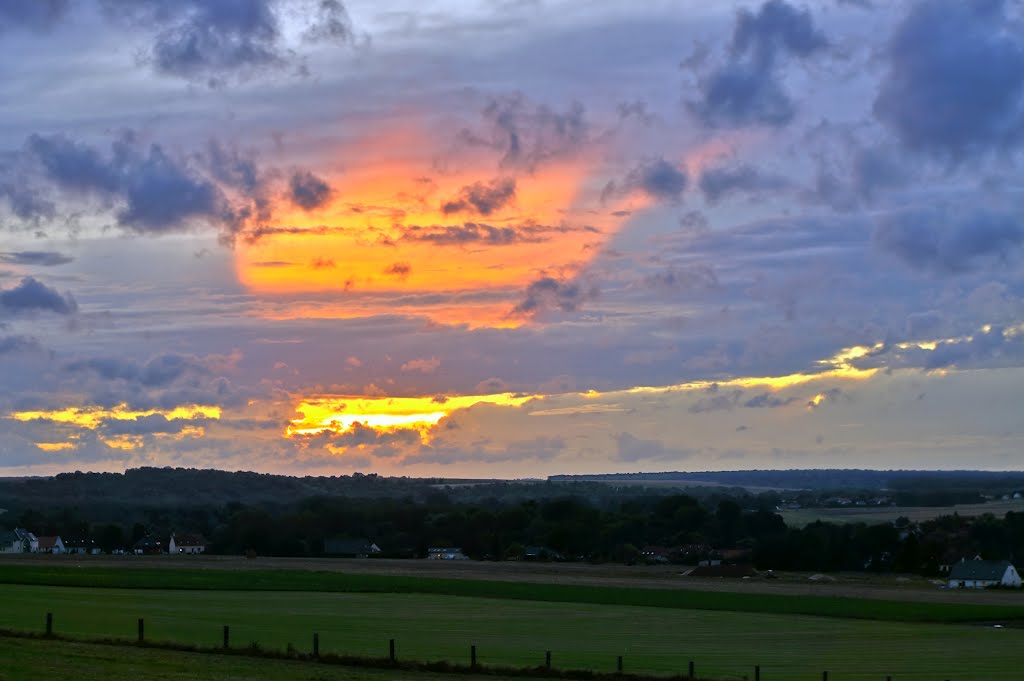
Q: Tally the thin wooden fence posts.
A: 12